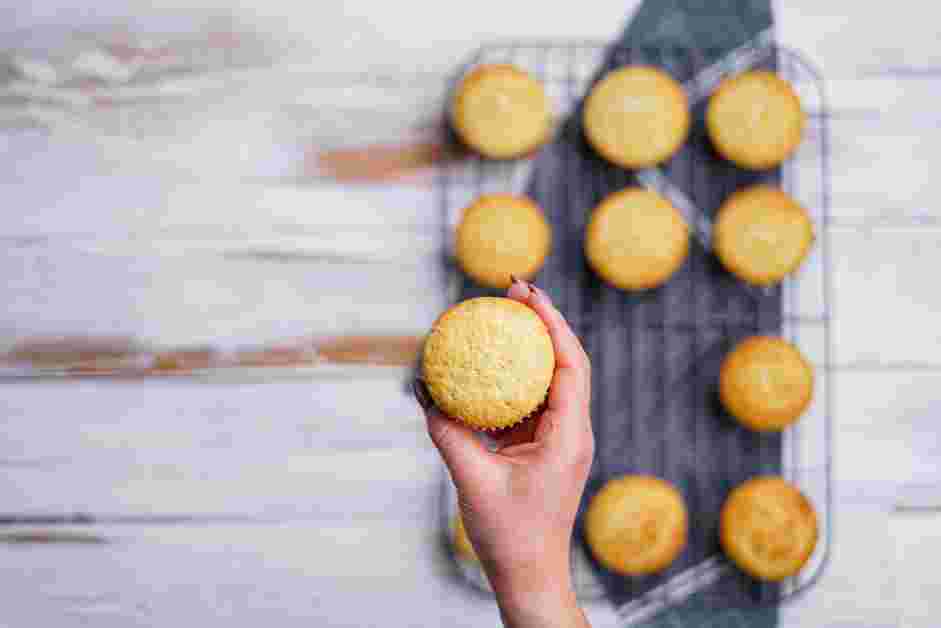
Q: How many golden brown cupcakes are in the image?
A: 11